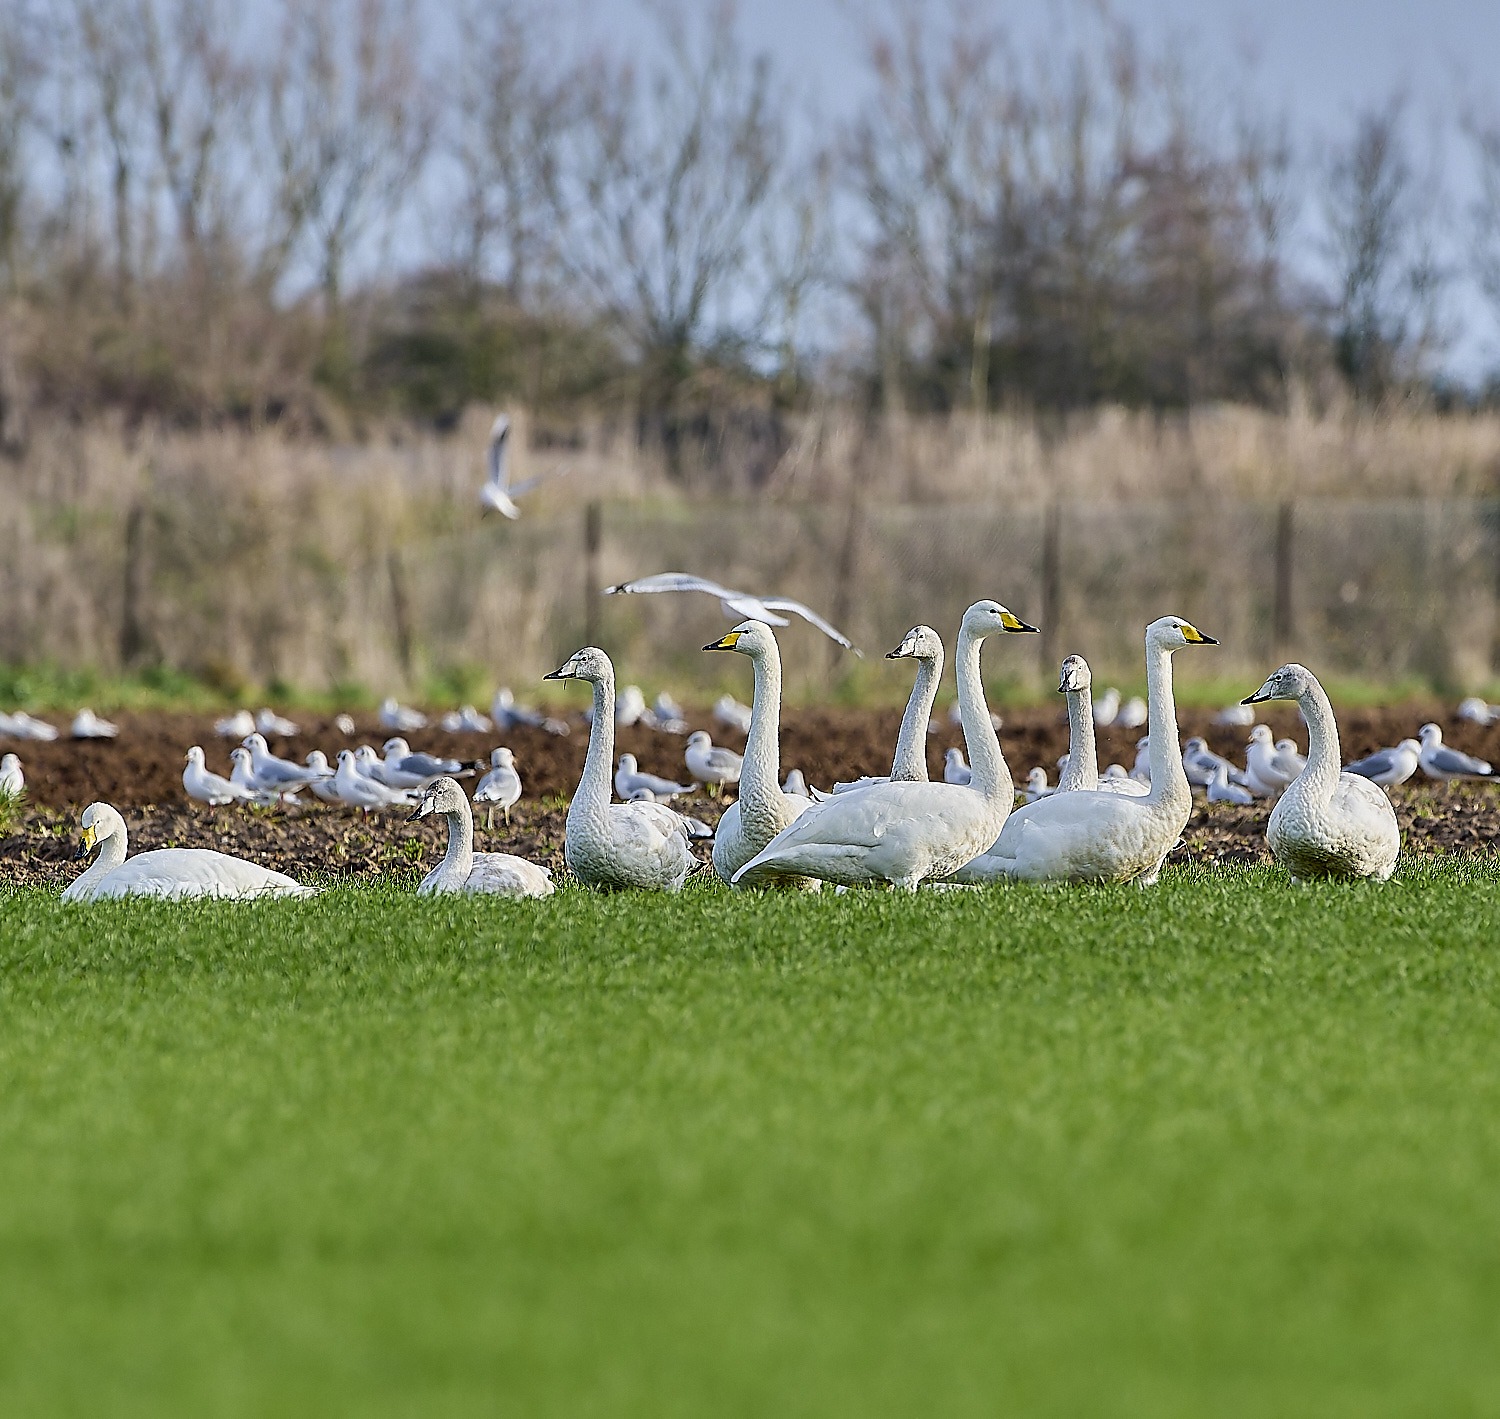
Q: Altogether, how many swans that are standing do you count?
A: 7